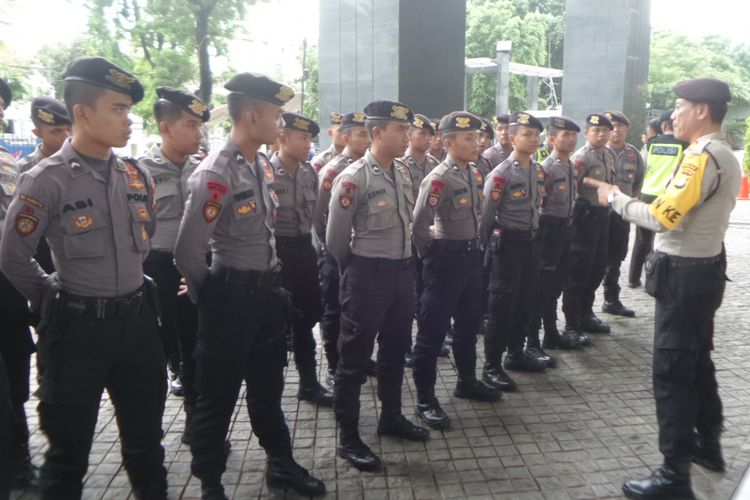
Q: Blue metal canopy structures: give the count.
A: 0